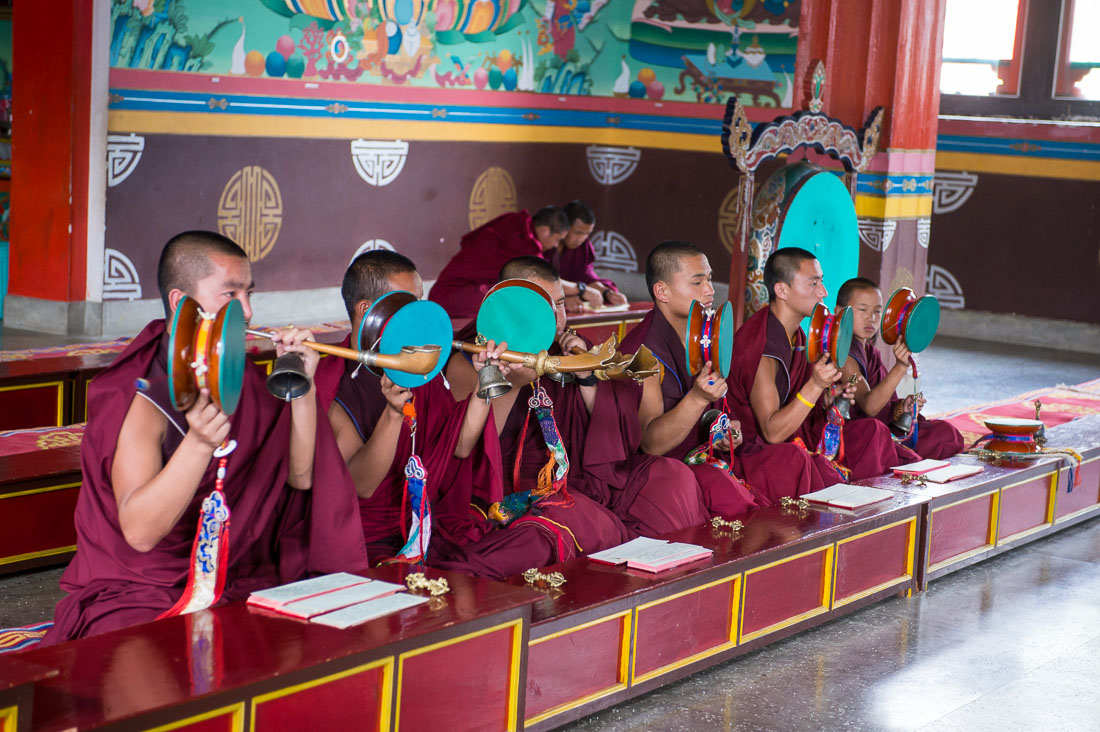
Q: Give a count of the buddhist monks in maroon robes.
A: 8